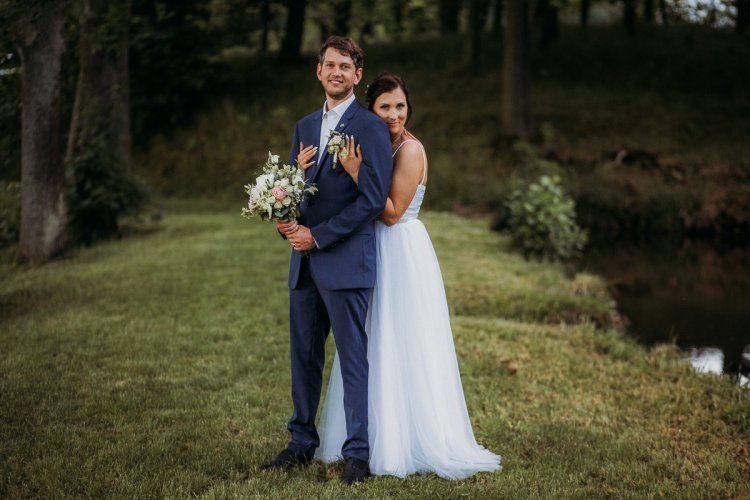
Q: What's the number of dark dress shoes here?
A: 2